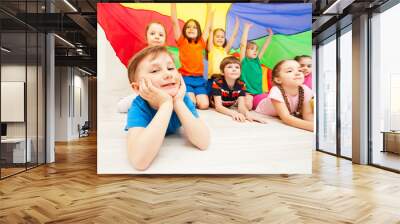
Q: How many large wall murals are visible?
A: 1